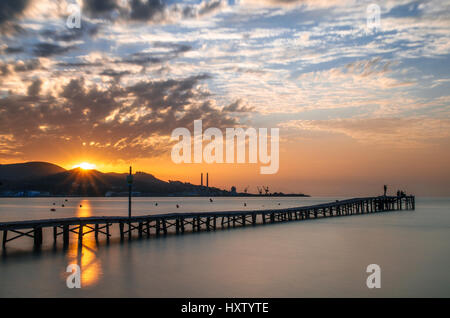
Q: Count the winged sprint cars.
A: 0